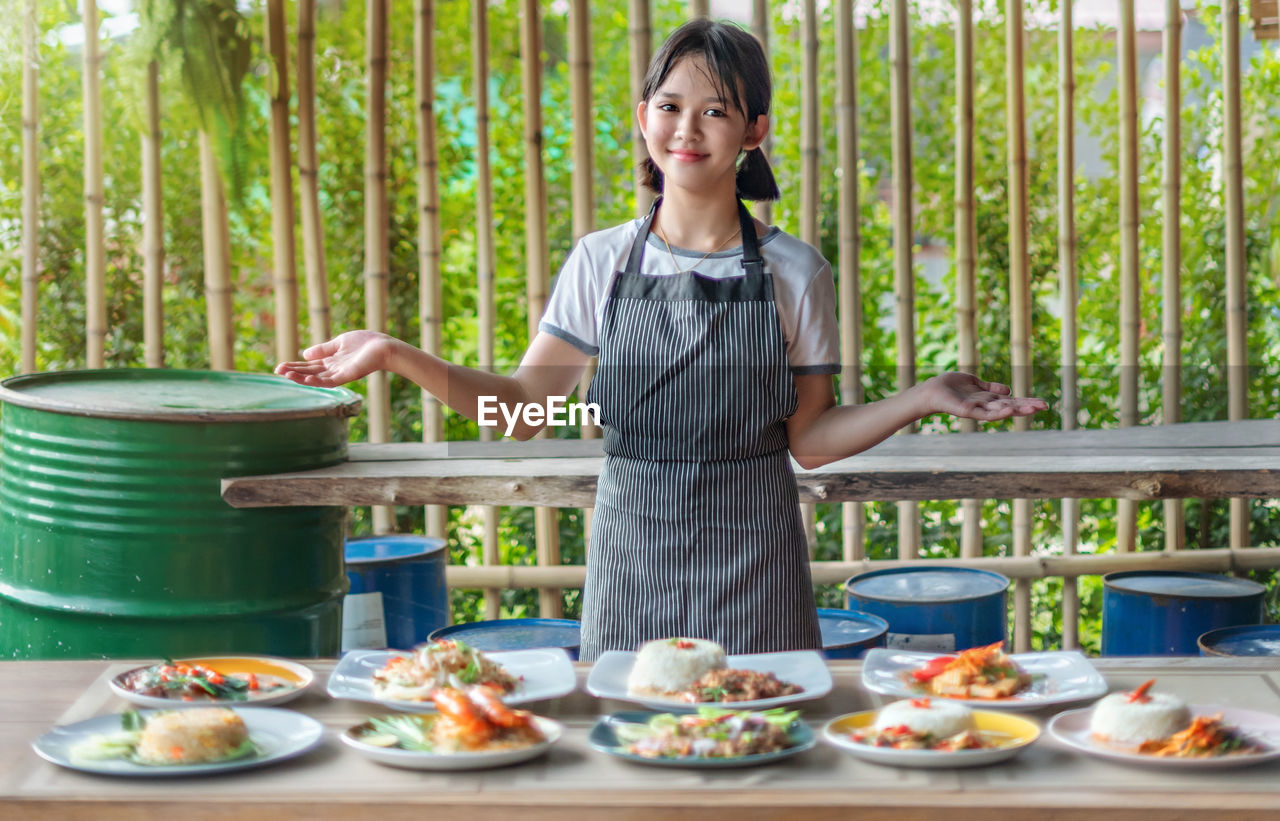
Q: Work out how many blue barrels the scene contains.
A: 6